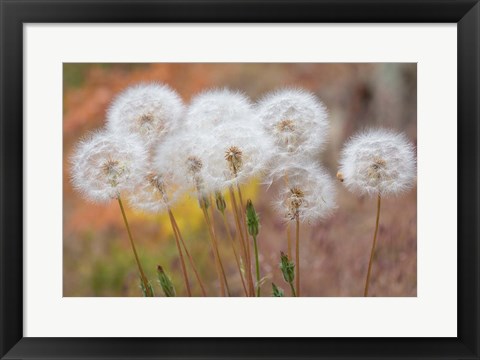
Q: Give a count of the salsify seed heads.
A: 9